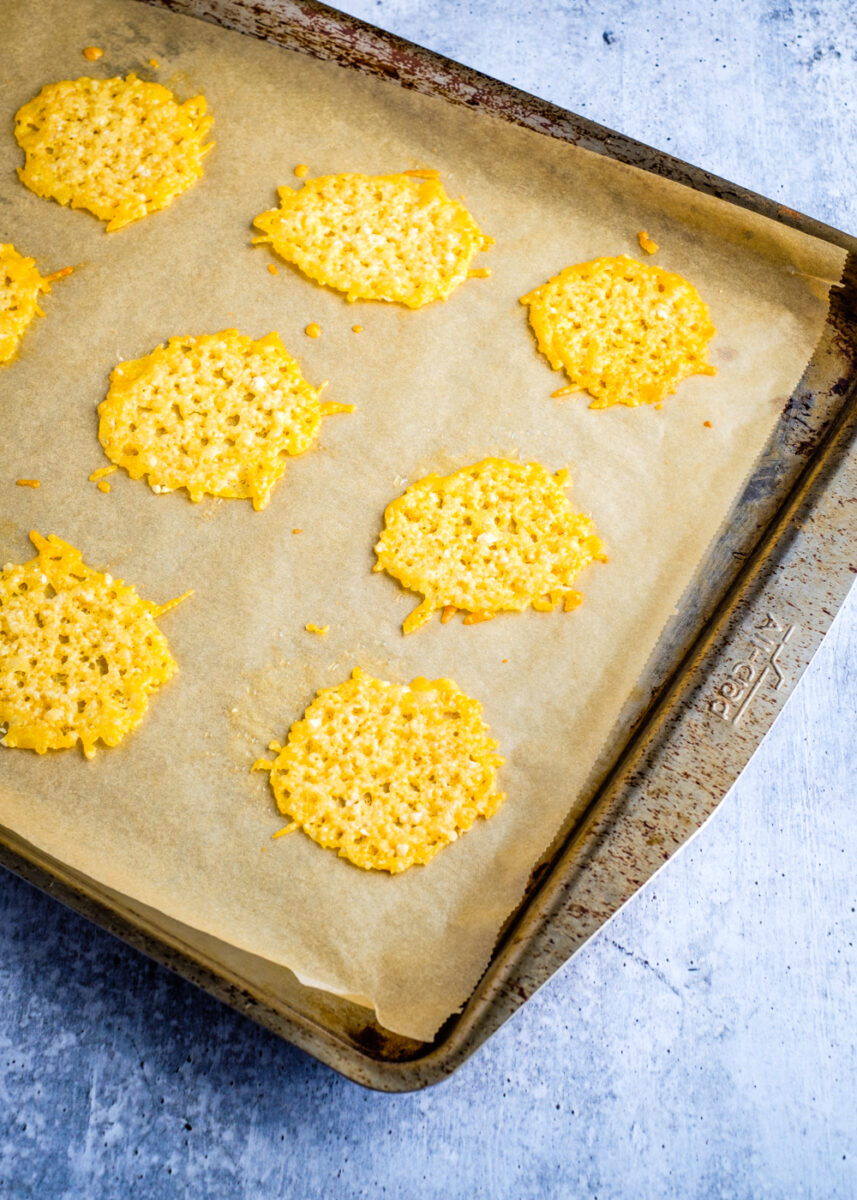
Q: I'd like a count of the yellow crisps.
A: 8